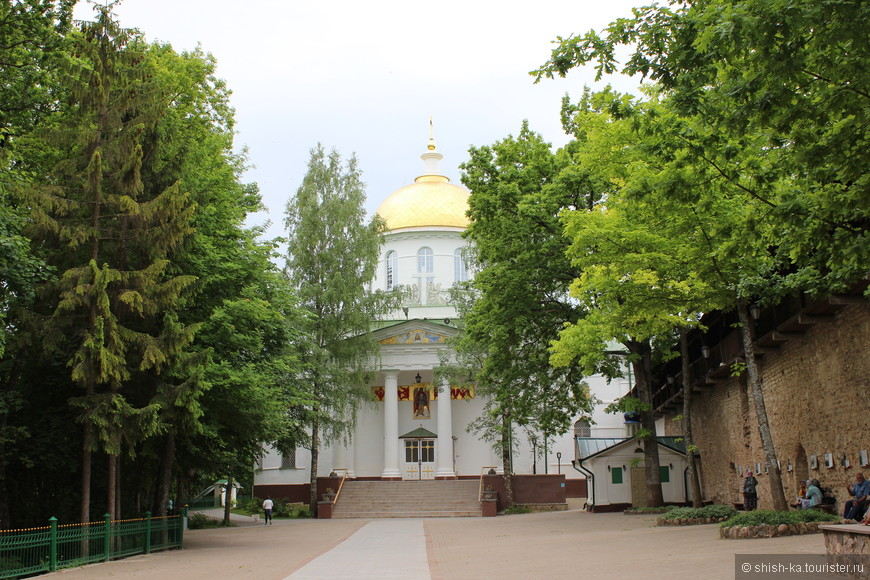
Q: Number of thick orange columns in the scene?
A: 0